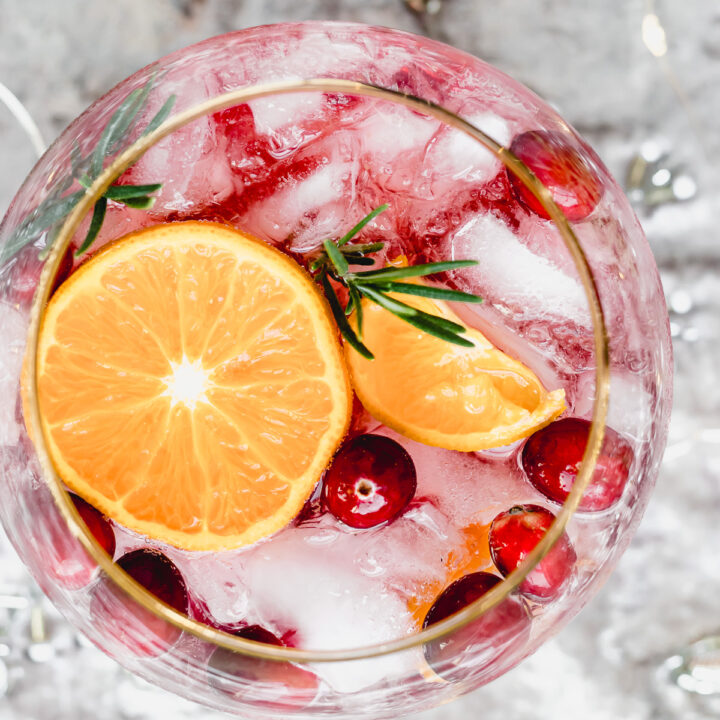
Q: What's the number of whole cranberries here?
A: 9